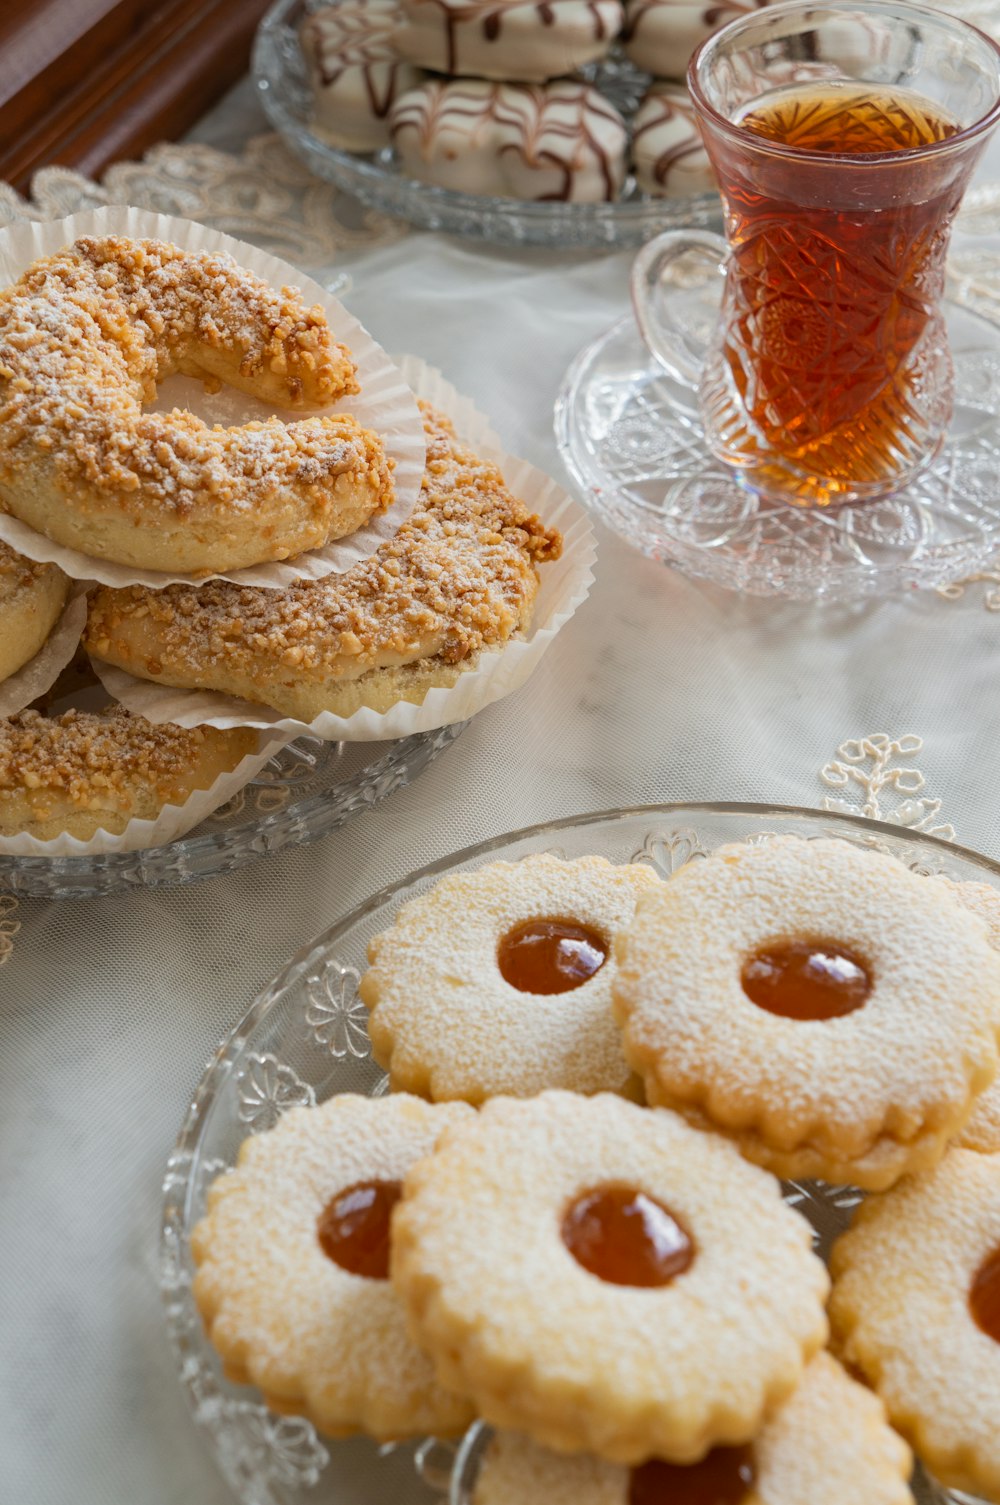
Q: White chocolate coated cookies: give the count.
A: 5